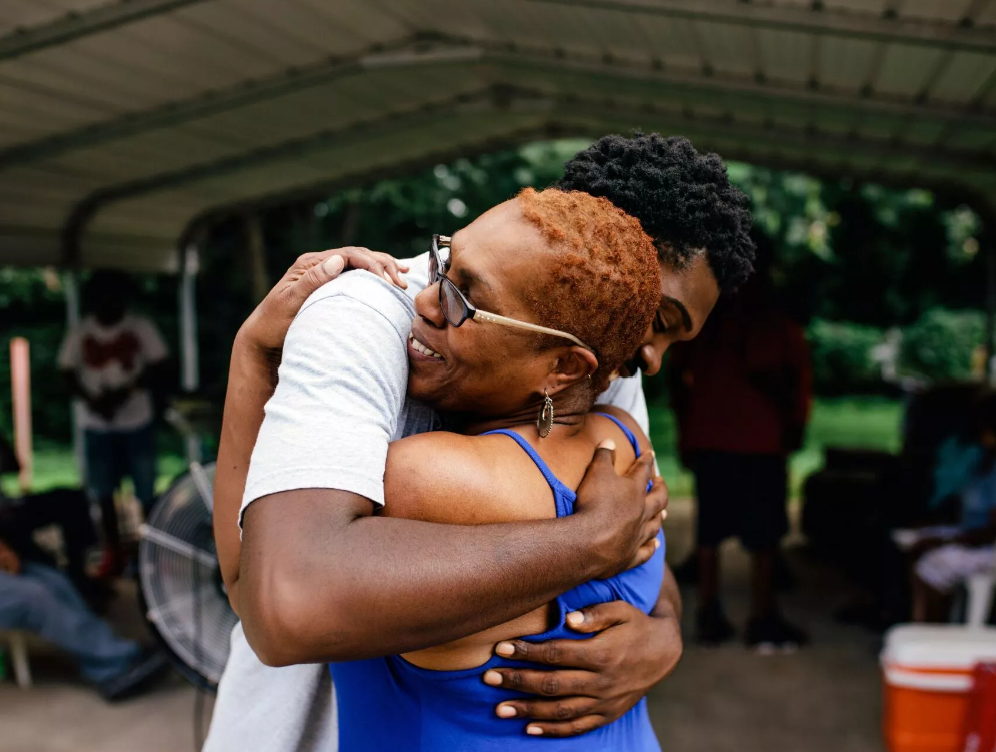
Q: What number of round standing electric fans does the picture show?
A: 1